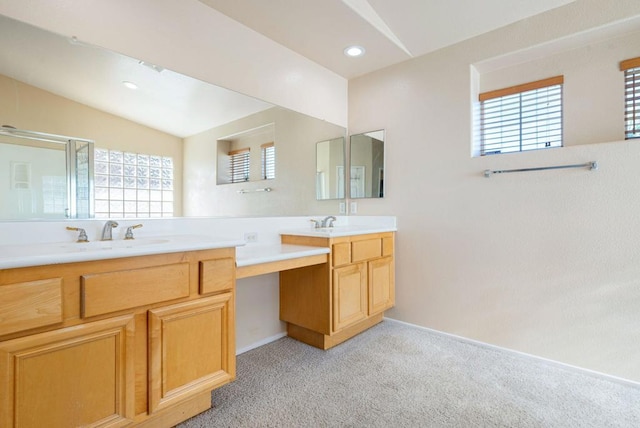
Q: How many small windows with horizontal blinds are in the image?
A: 2